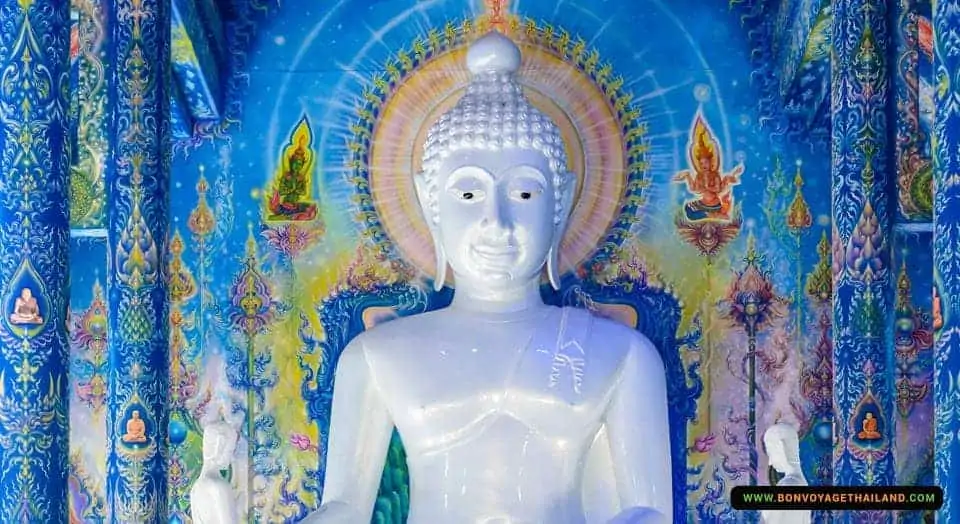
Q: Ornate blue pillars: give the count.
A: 4